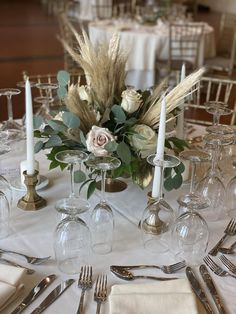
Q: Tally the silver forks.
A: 7